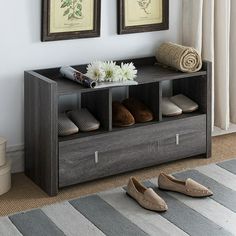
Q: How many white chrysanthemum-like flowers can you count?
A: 3